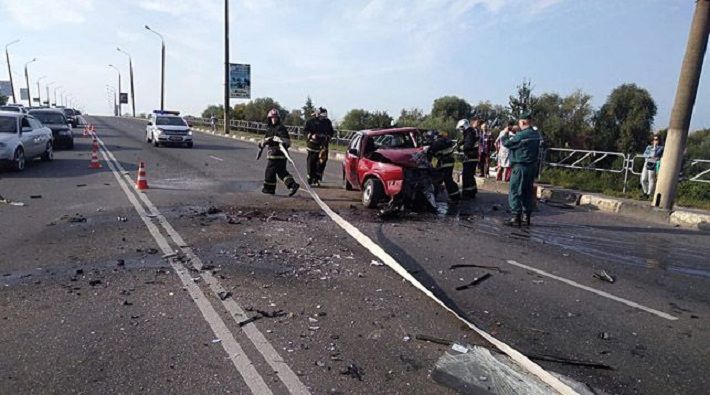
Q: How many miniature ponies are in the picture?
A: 0